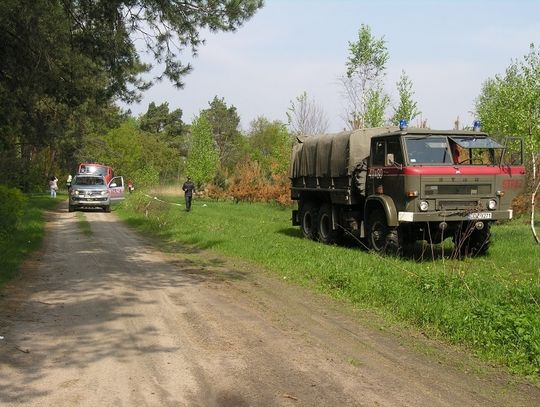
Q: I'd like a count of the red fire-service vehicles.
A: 1